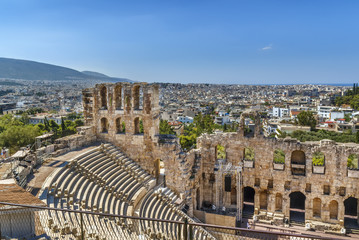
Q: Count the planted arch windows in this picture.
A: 5